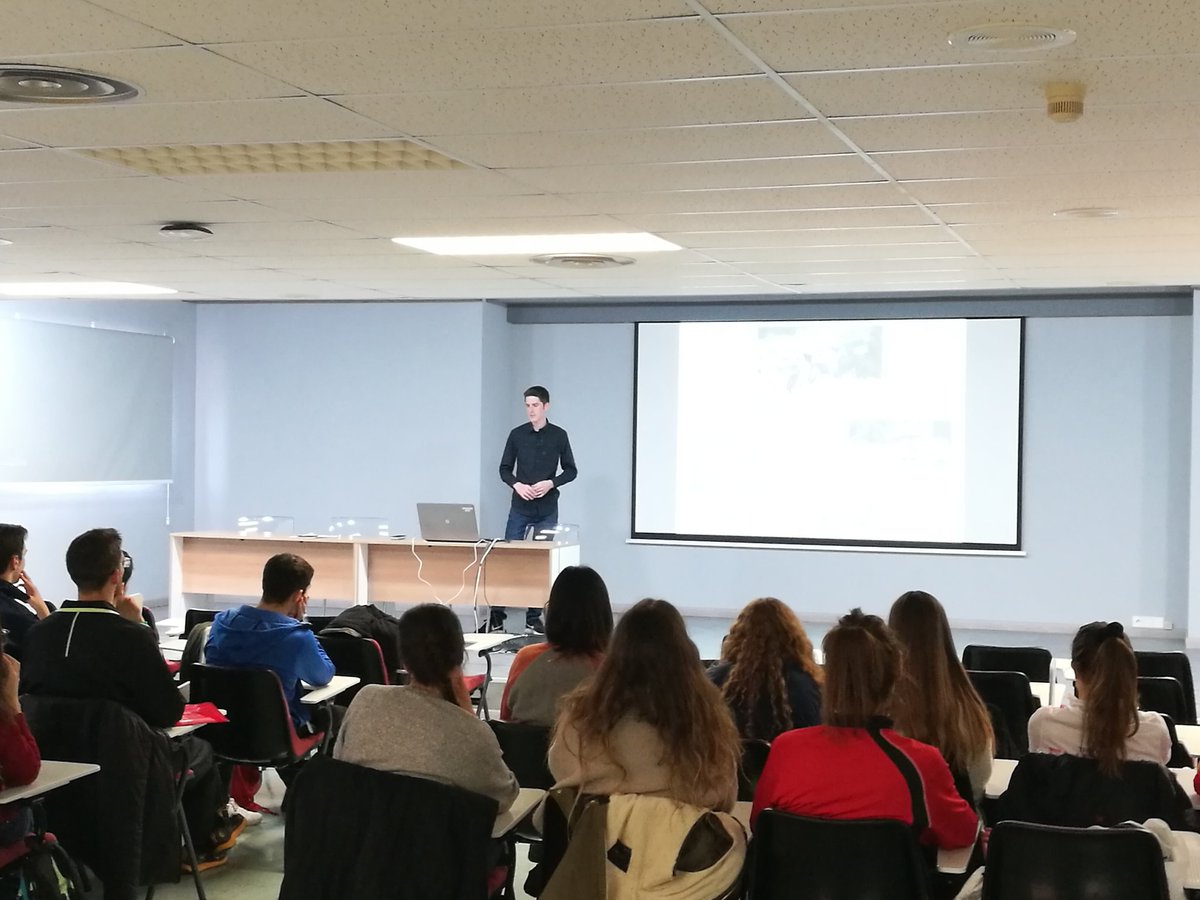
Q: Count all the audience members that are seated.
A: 12